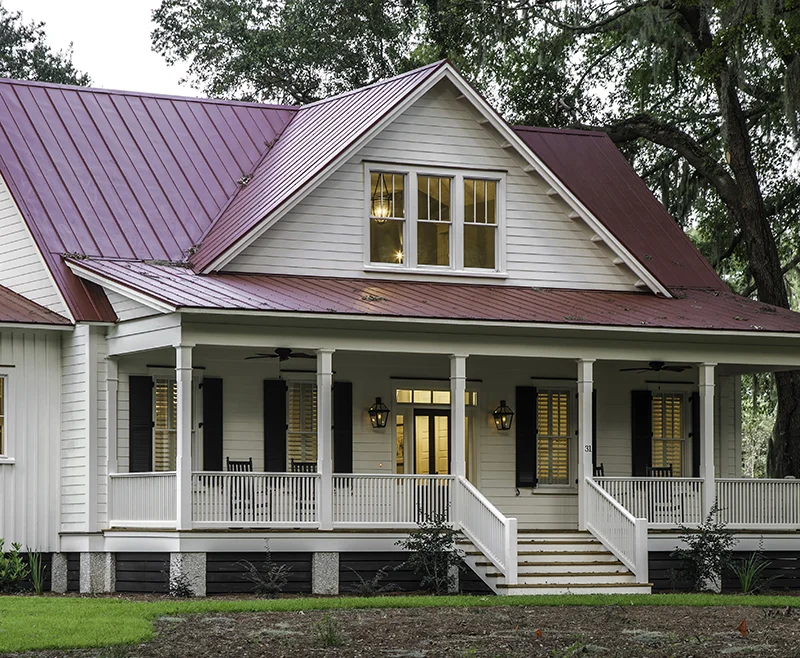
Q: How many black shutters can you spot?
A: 8